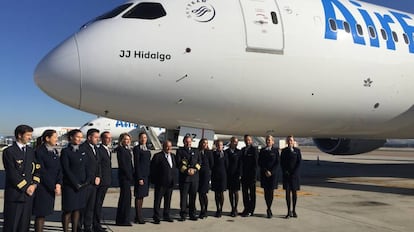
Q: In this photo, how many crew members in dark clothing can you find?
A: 15